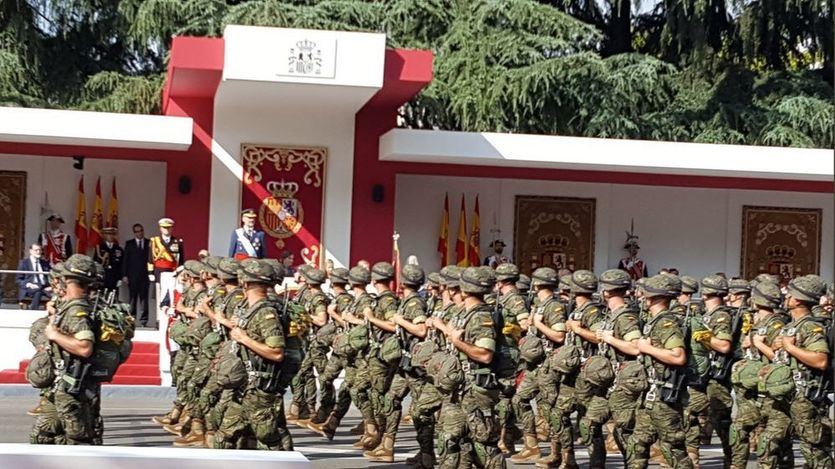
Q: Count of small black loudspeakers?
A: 2